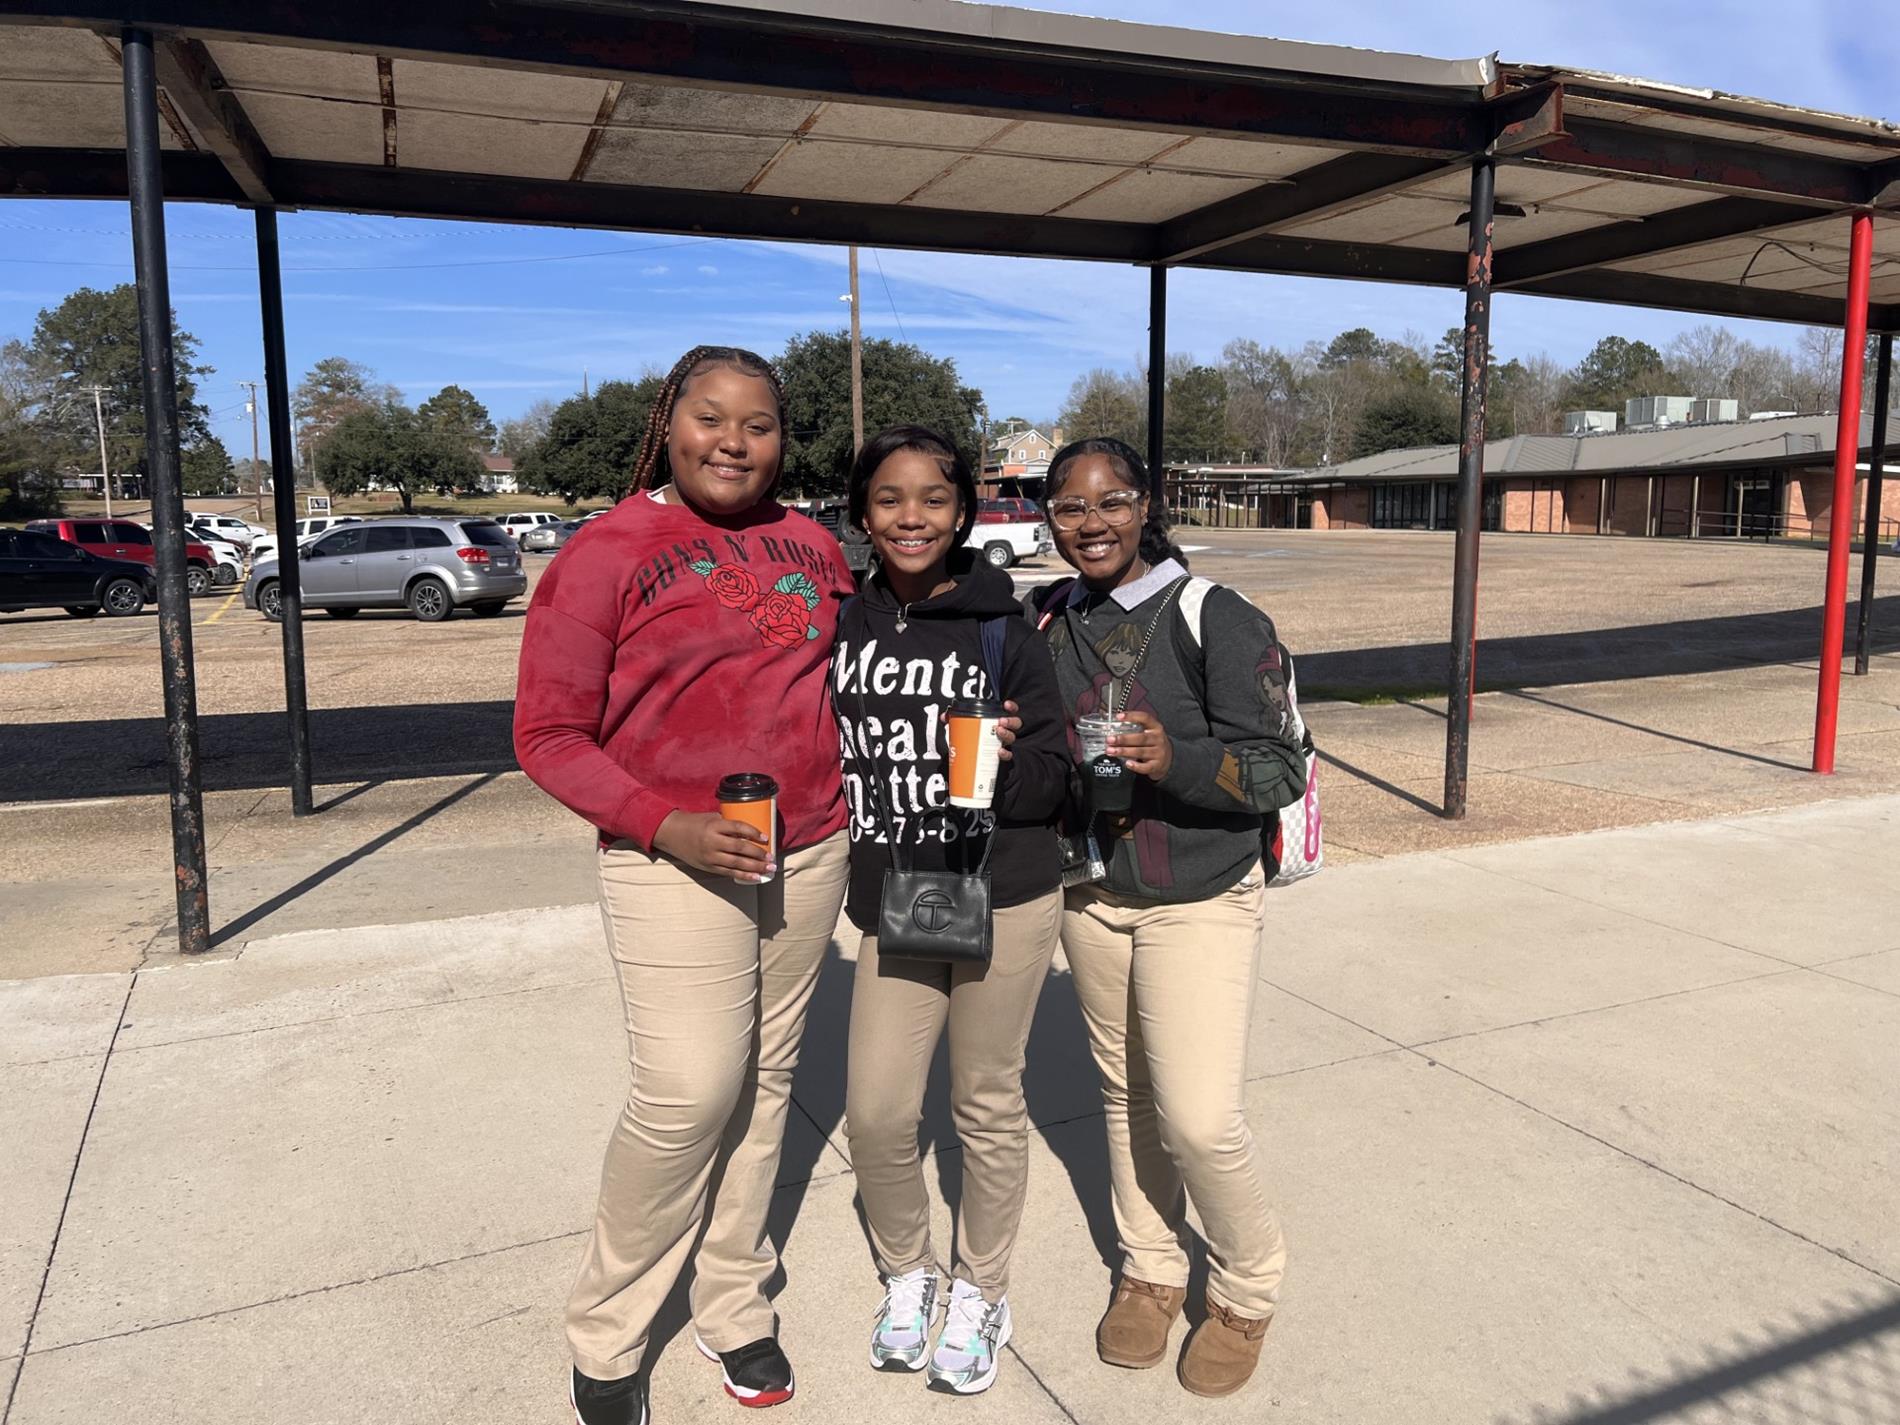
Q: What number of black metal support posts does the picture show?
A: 5